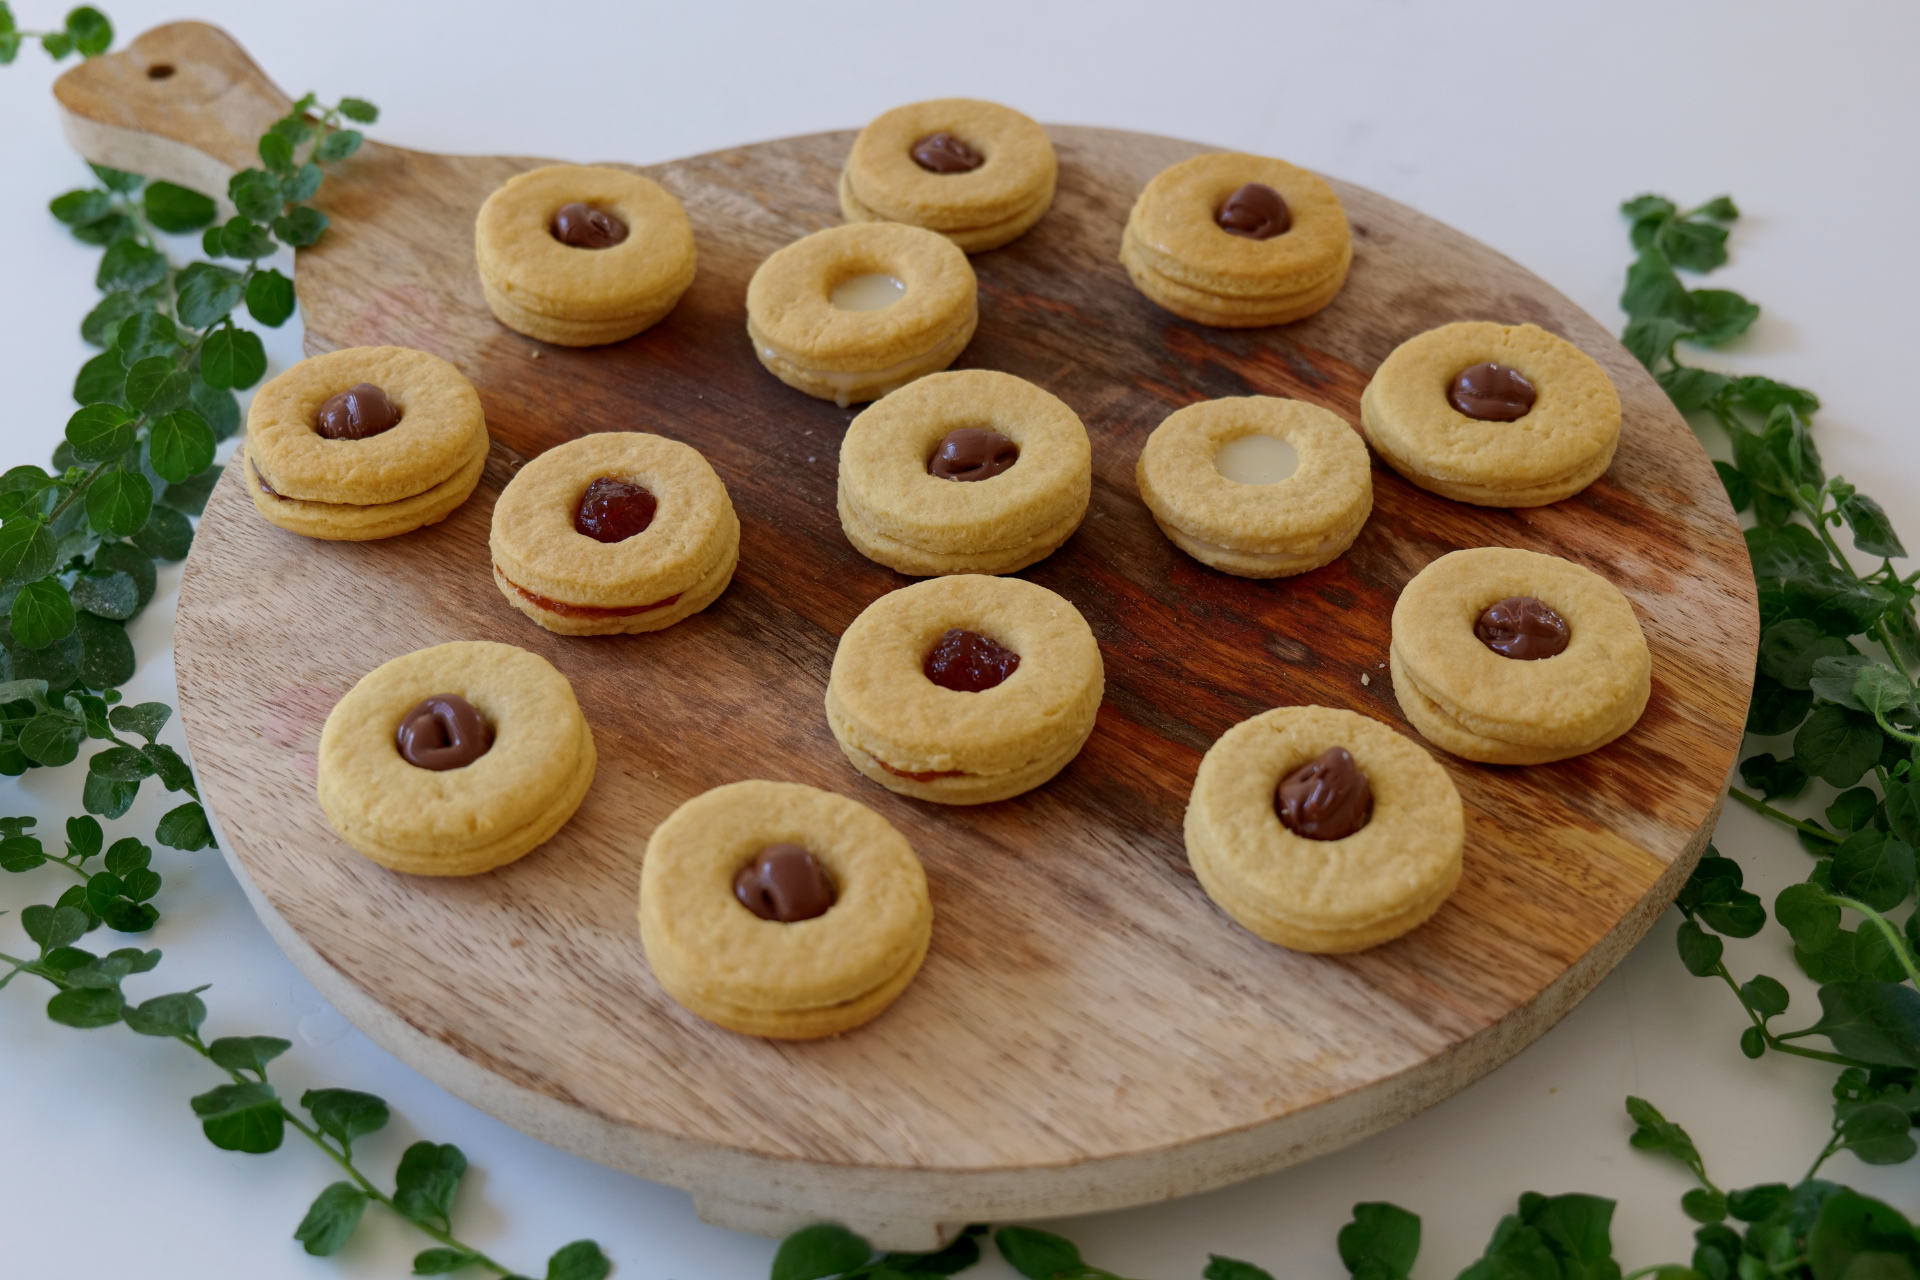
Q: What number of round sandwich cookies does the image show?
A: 14